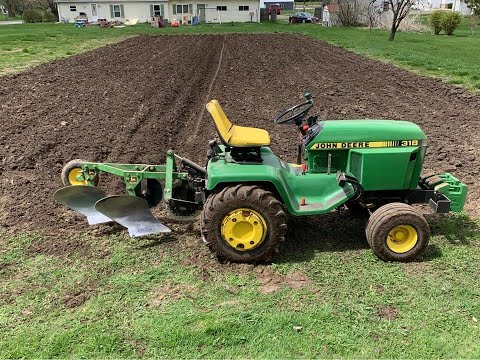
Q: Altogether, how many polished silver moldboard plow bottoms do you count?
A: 2